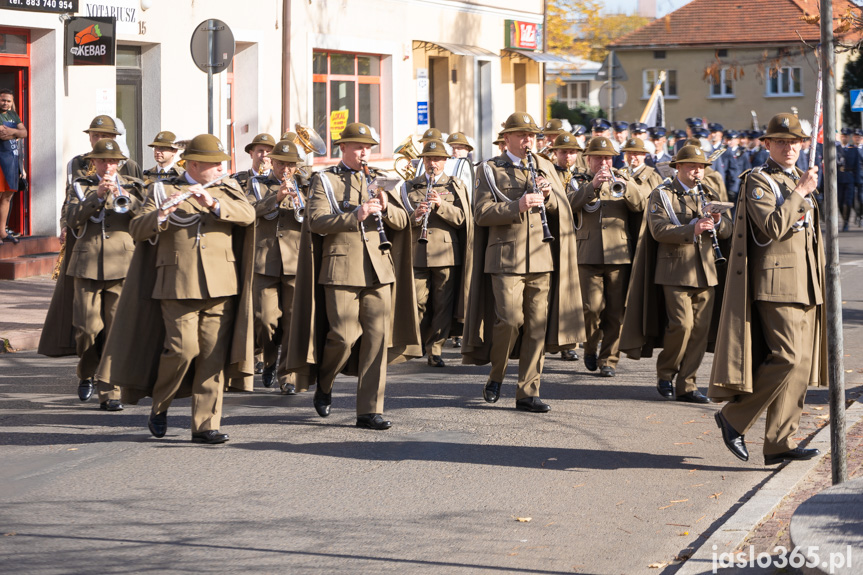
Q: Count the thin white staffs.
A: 1